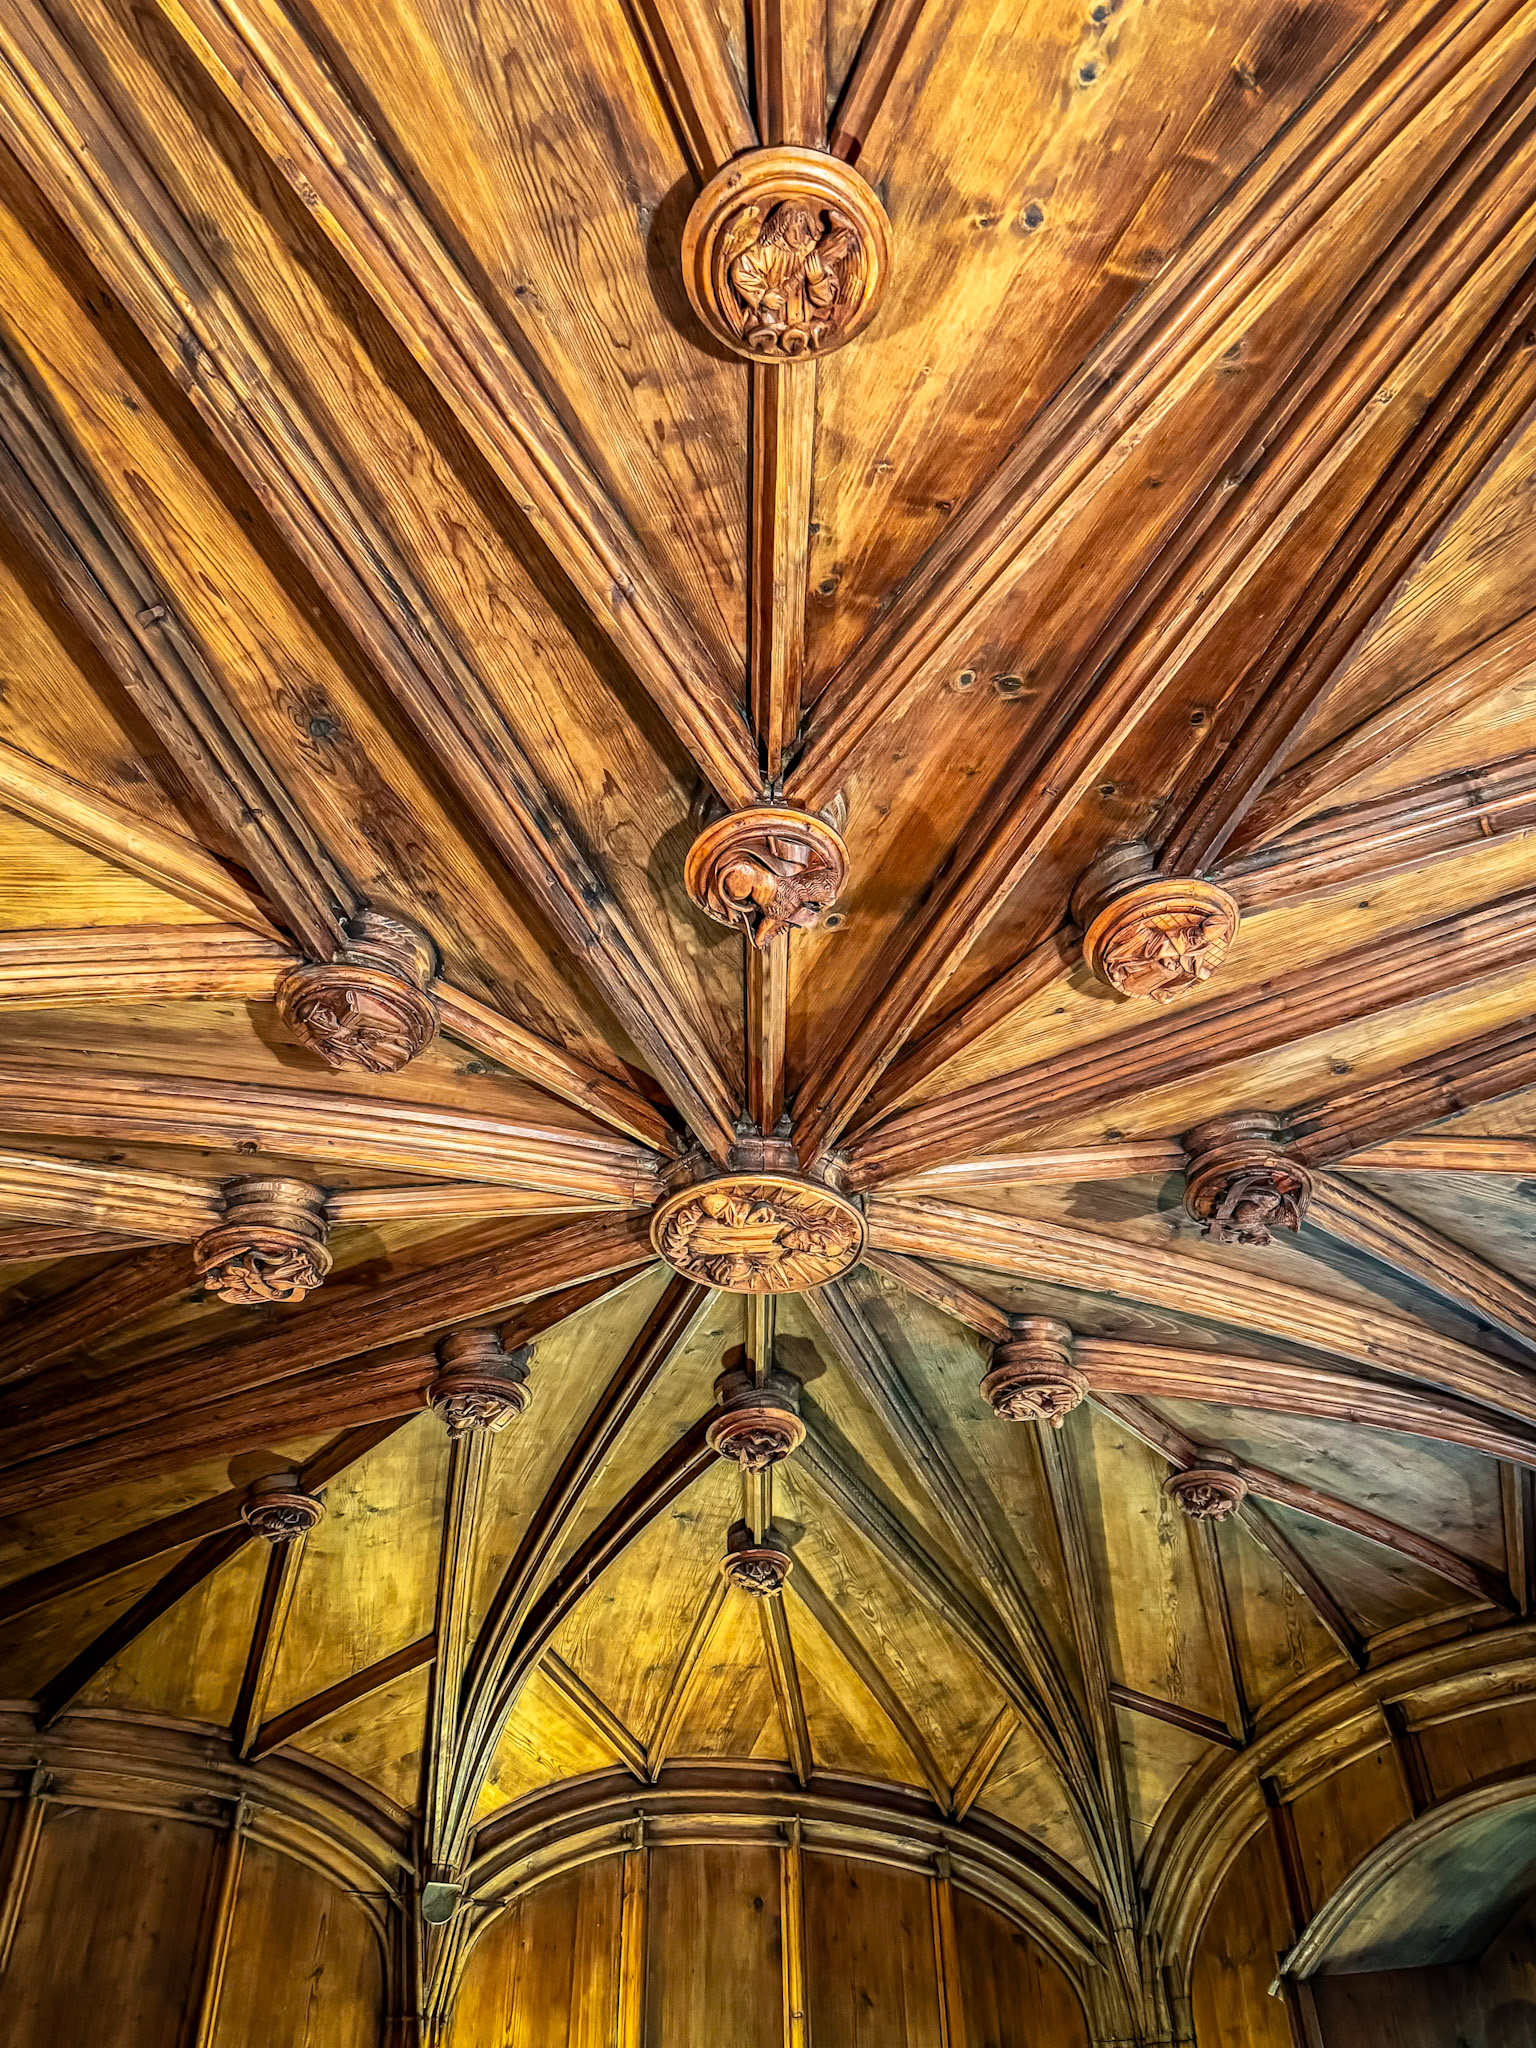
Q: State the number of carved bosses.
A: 13